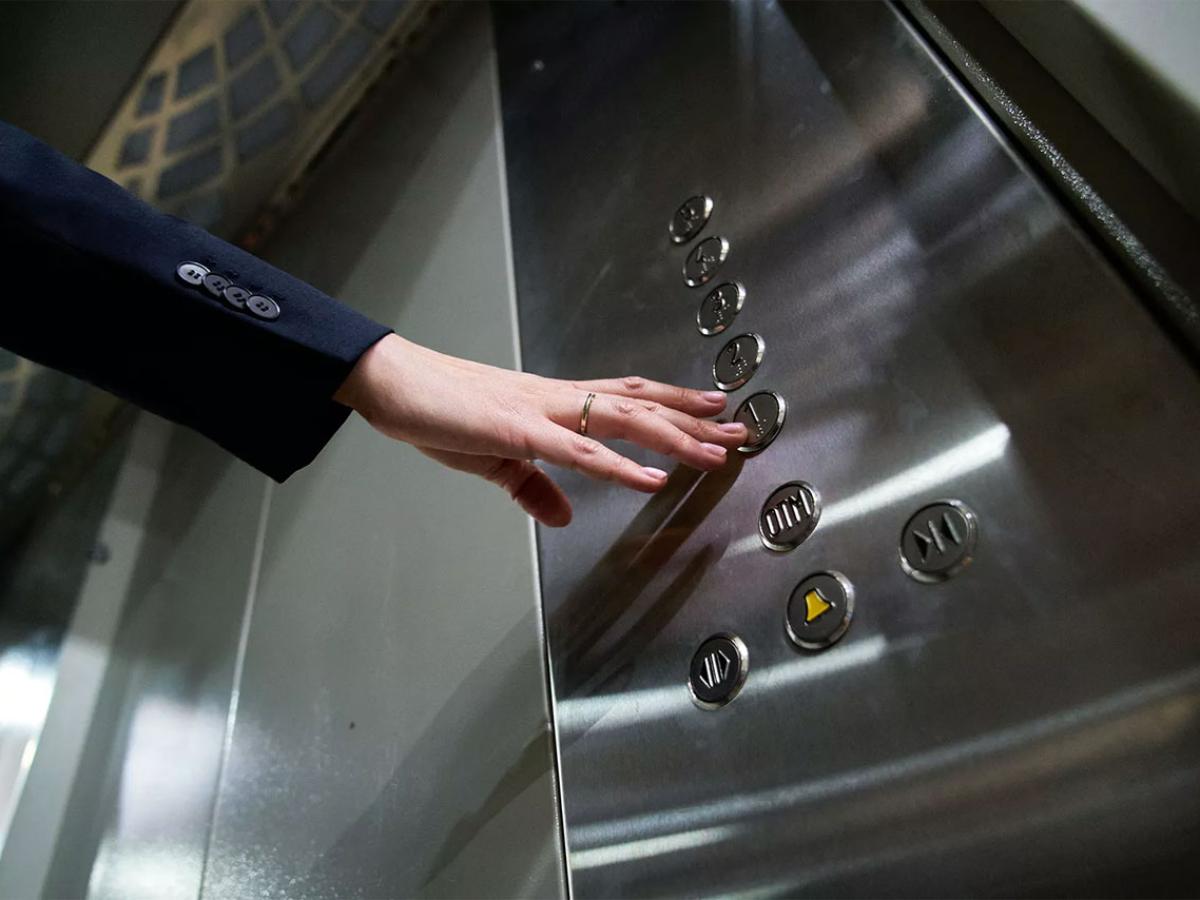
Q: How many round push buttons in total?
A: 9